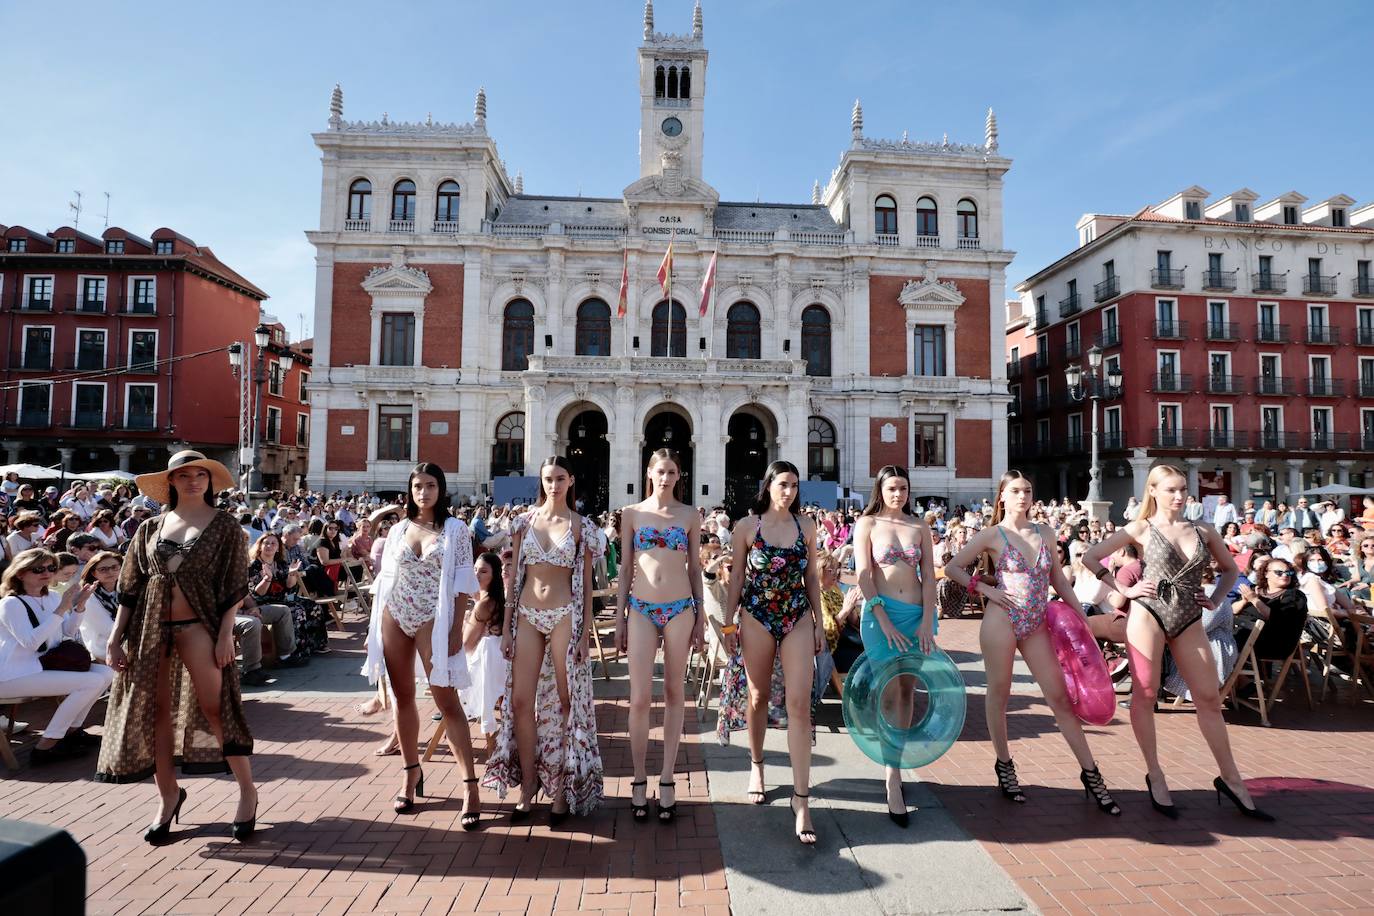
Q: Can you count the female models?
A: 8